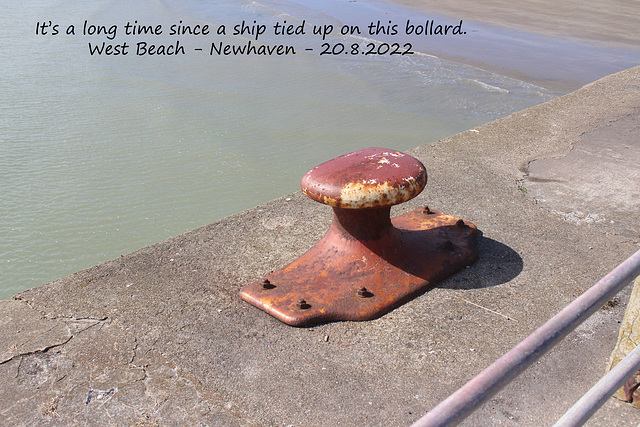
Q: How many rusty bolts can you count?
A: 6